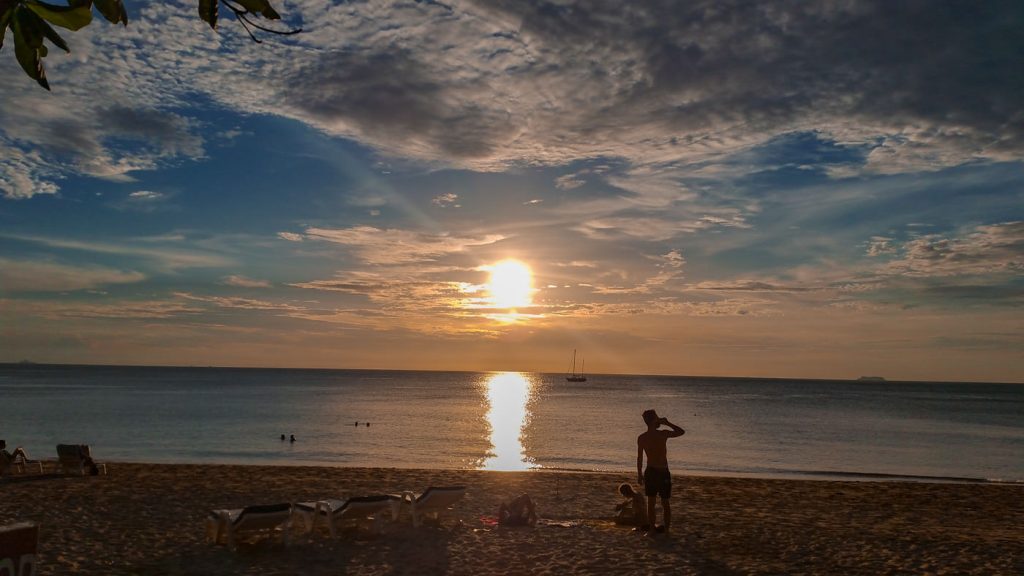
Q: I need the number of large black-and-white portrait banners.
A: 0